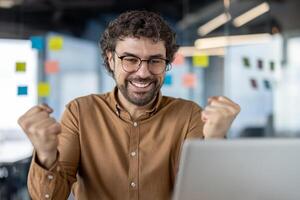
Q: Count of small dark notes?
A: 5